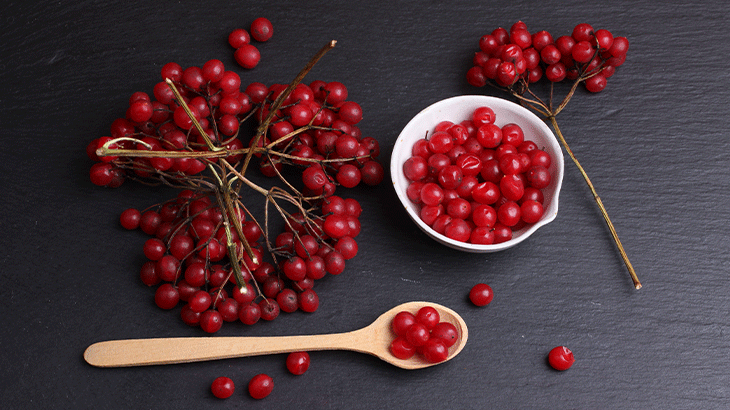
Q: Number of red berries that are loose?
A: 8